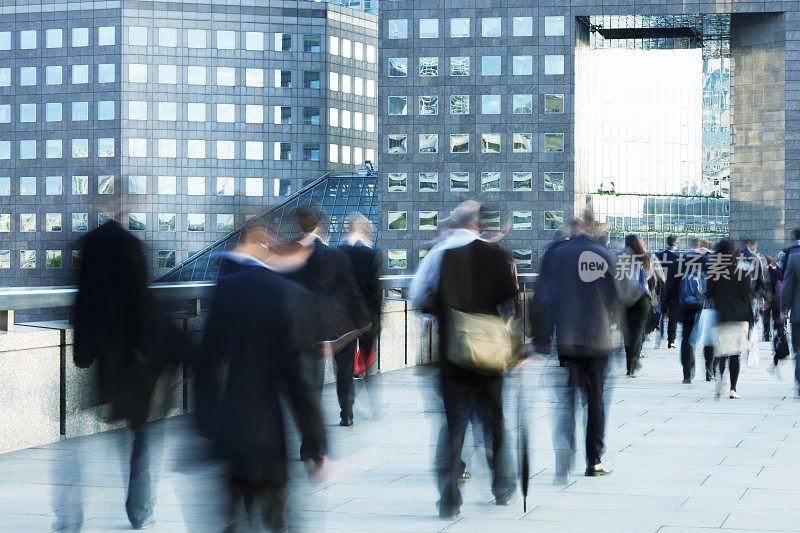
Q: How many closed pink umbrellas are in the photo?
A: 0